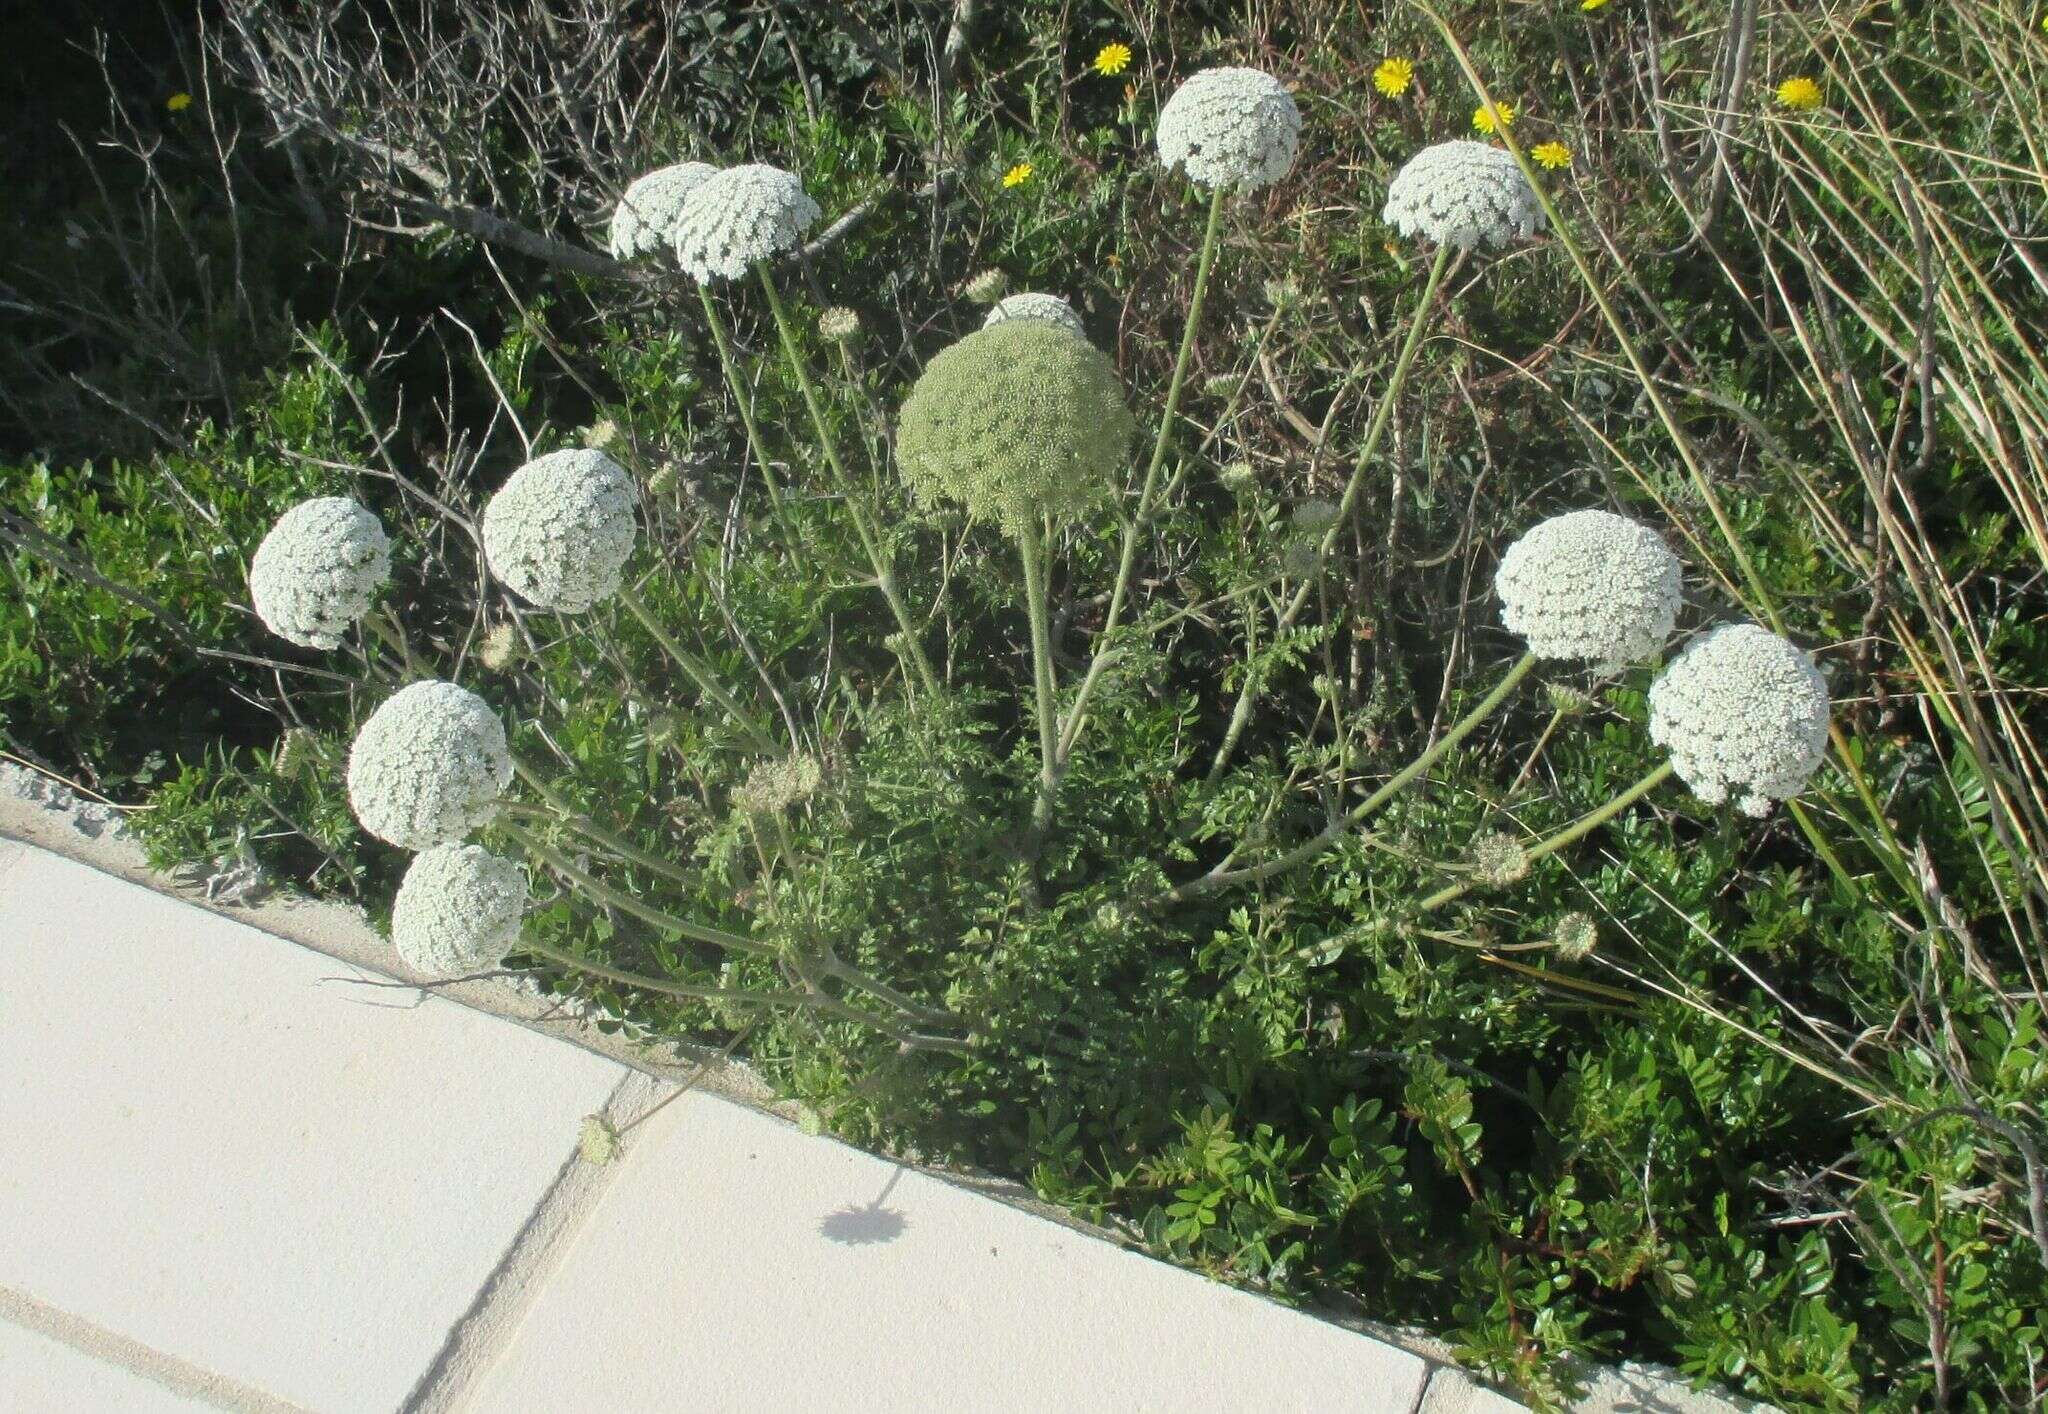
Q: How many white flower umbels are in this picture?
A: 11